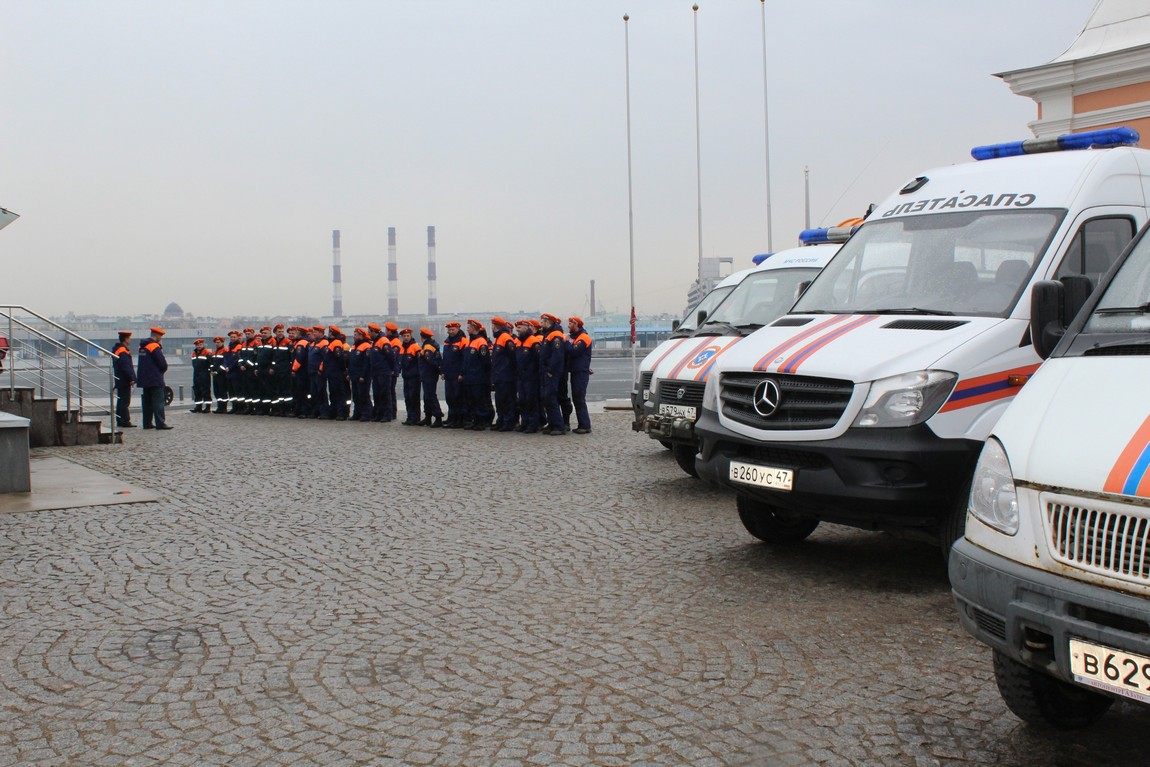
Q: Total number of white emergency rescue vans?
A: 4